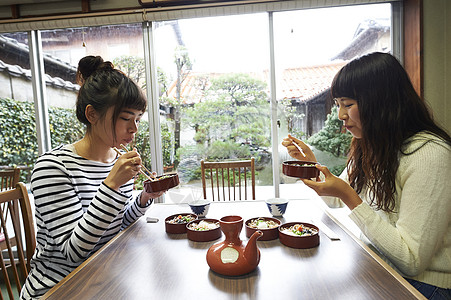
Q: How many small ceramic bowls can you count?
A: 2